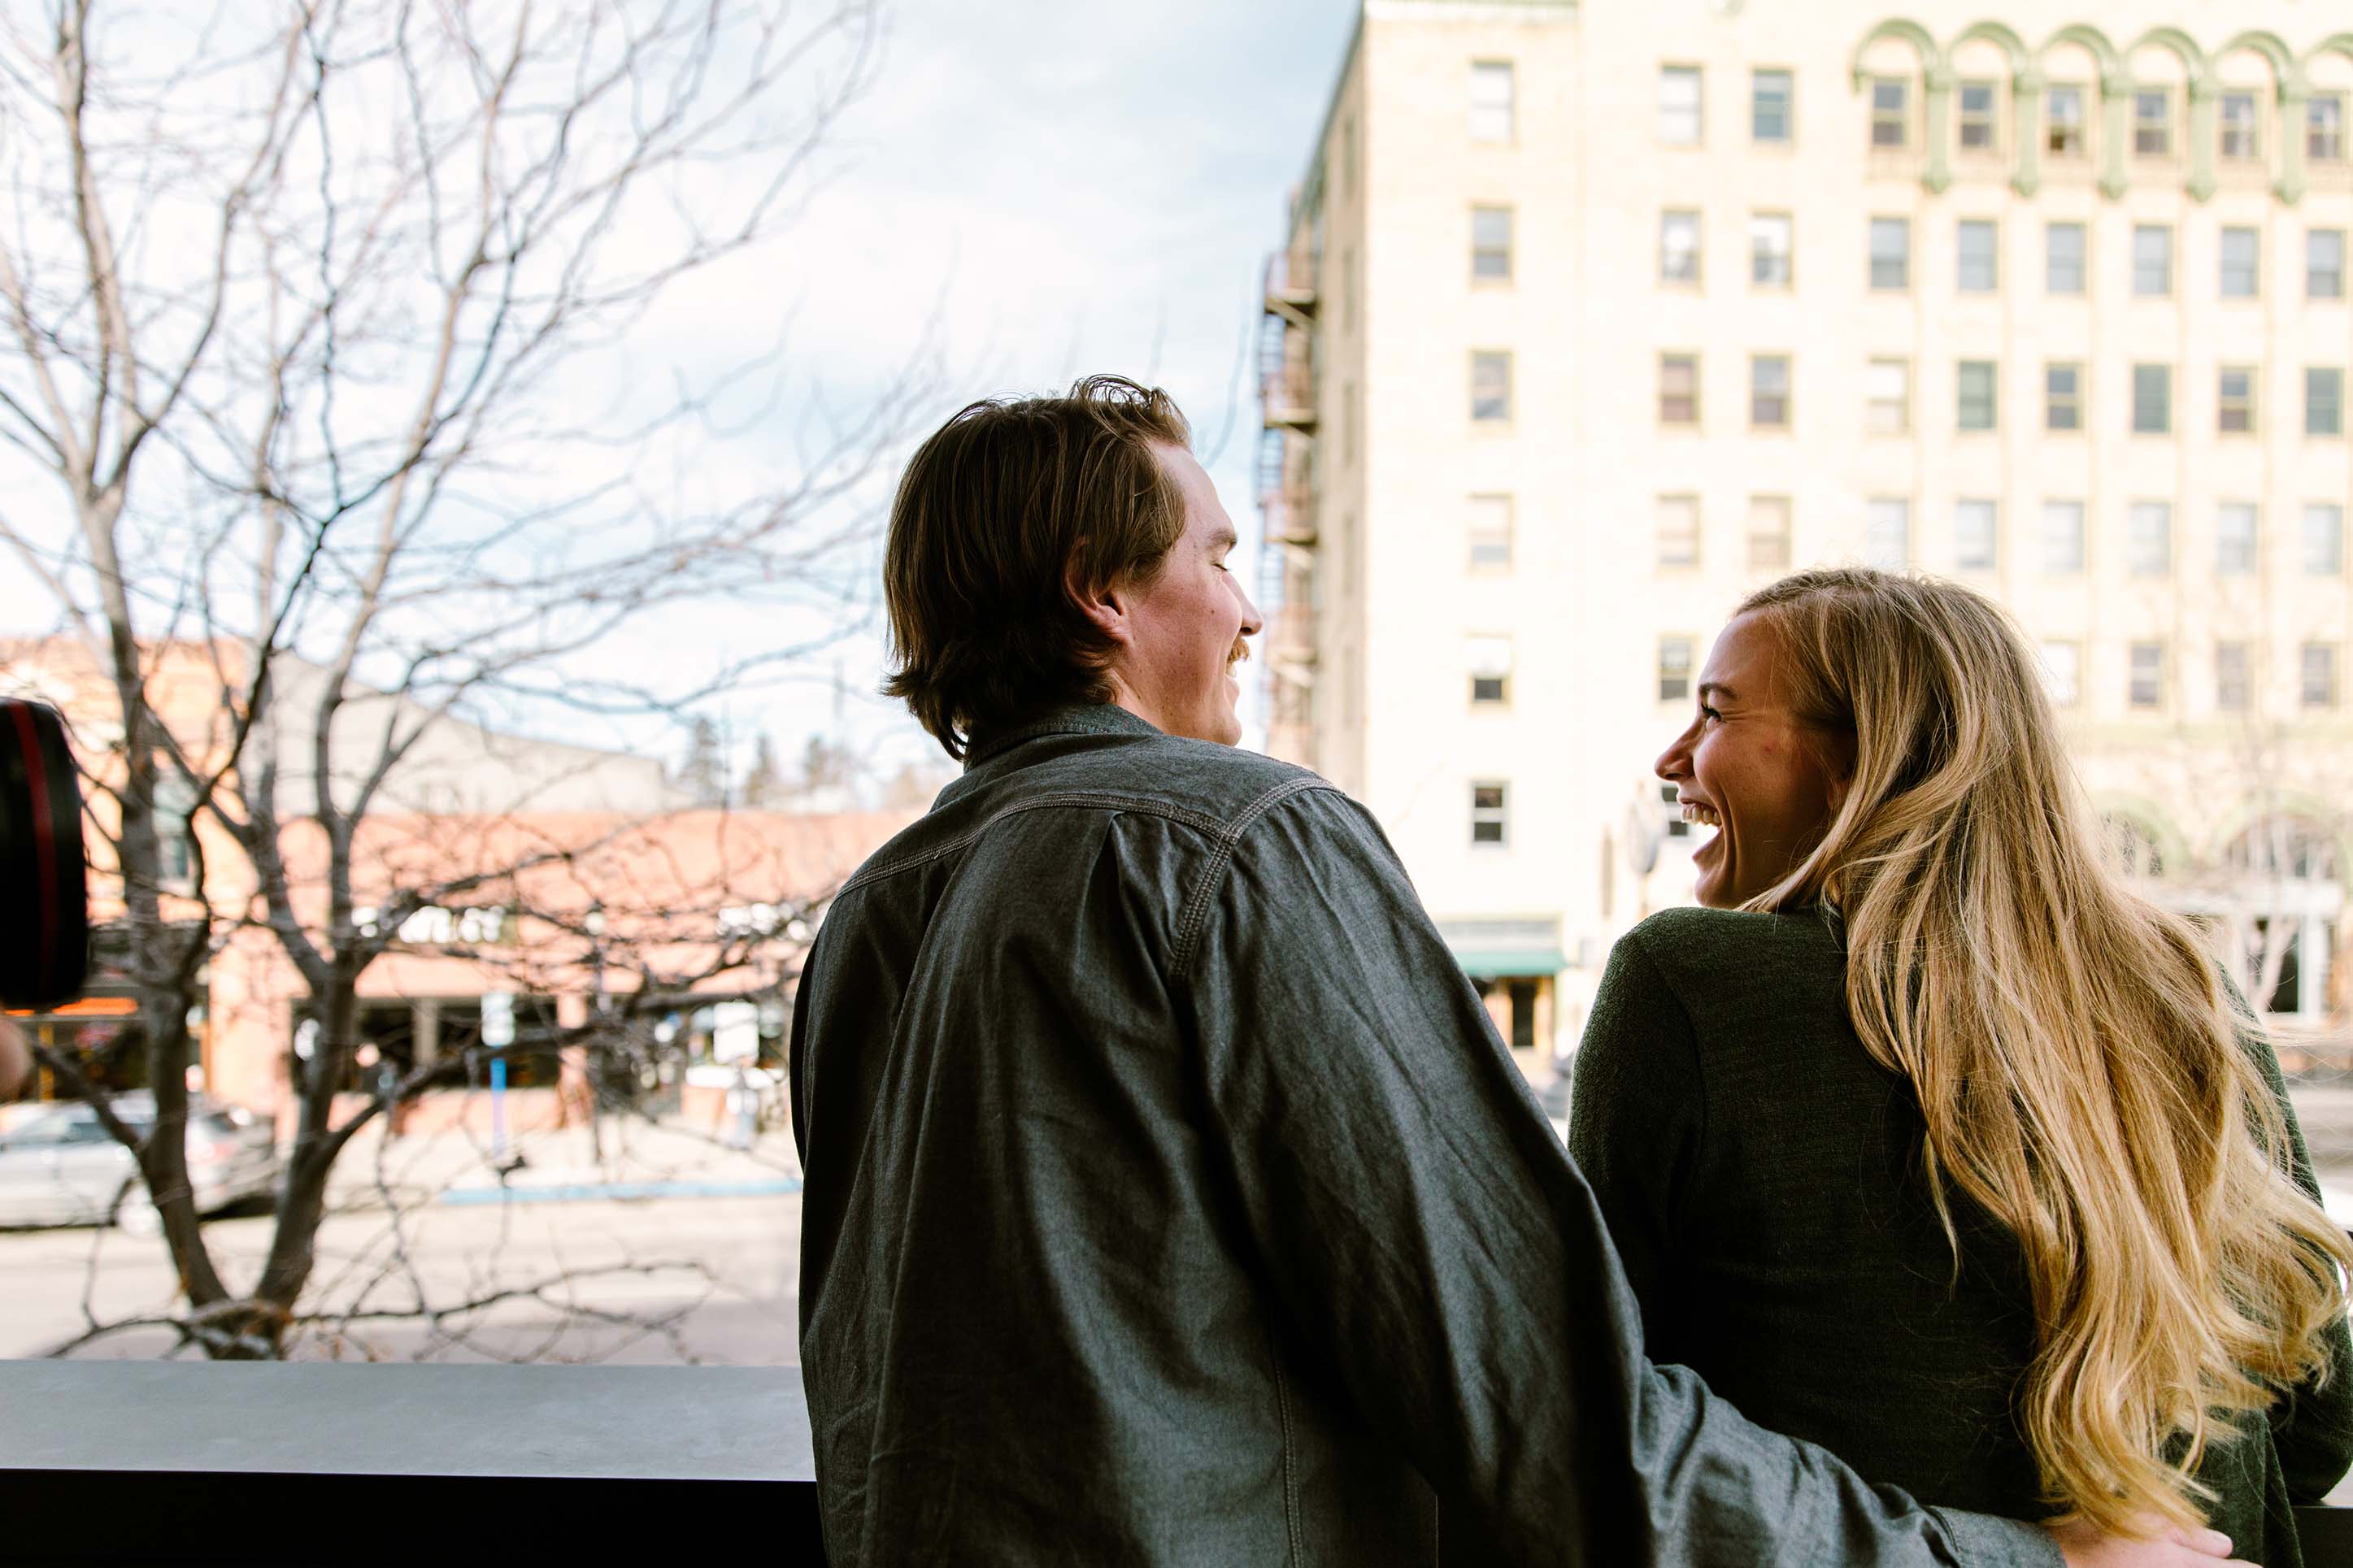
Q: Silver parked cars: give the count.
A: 1